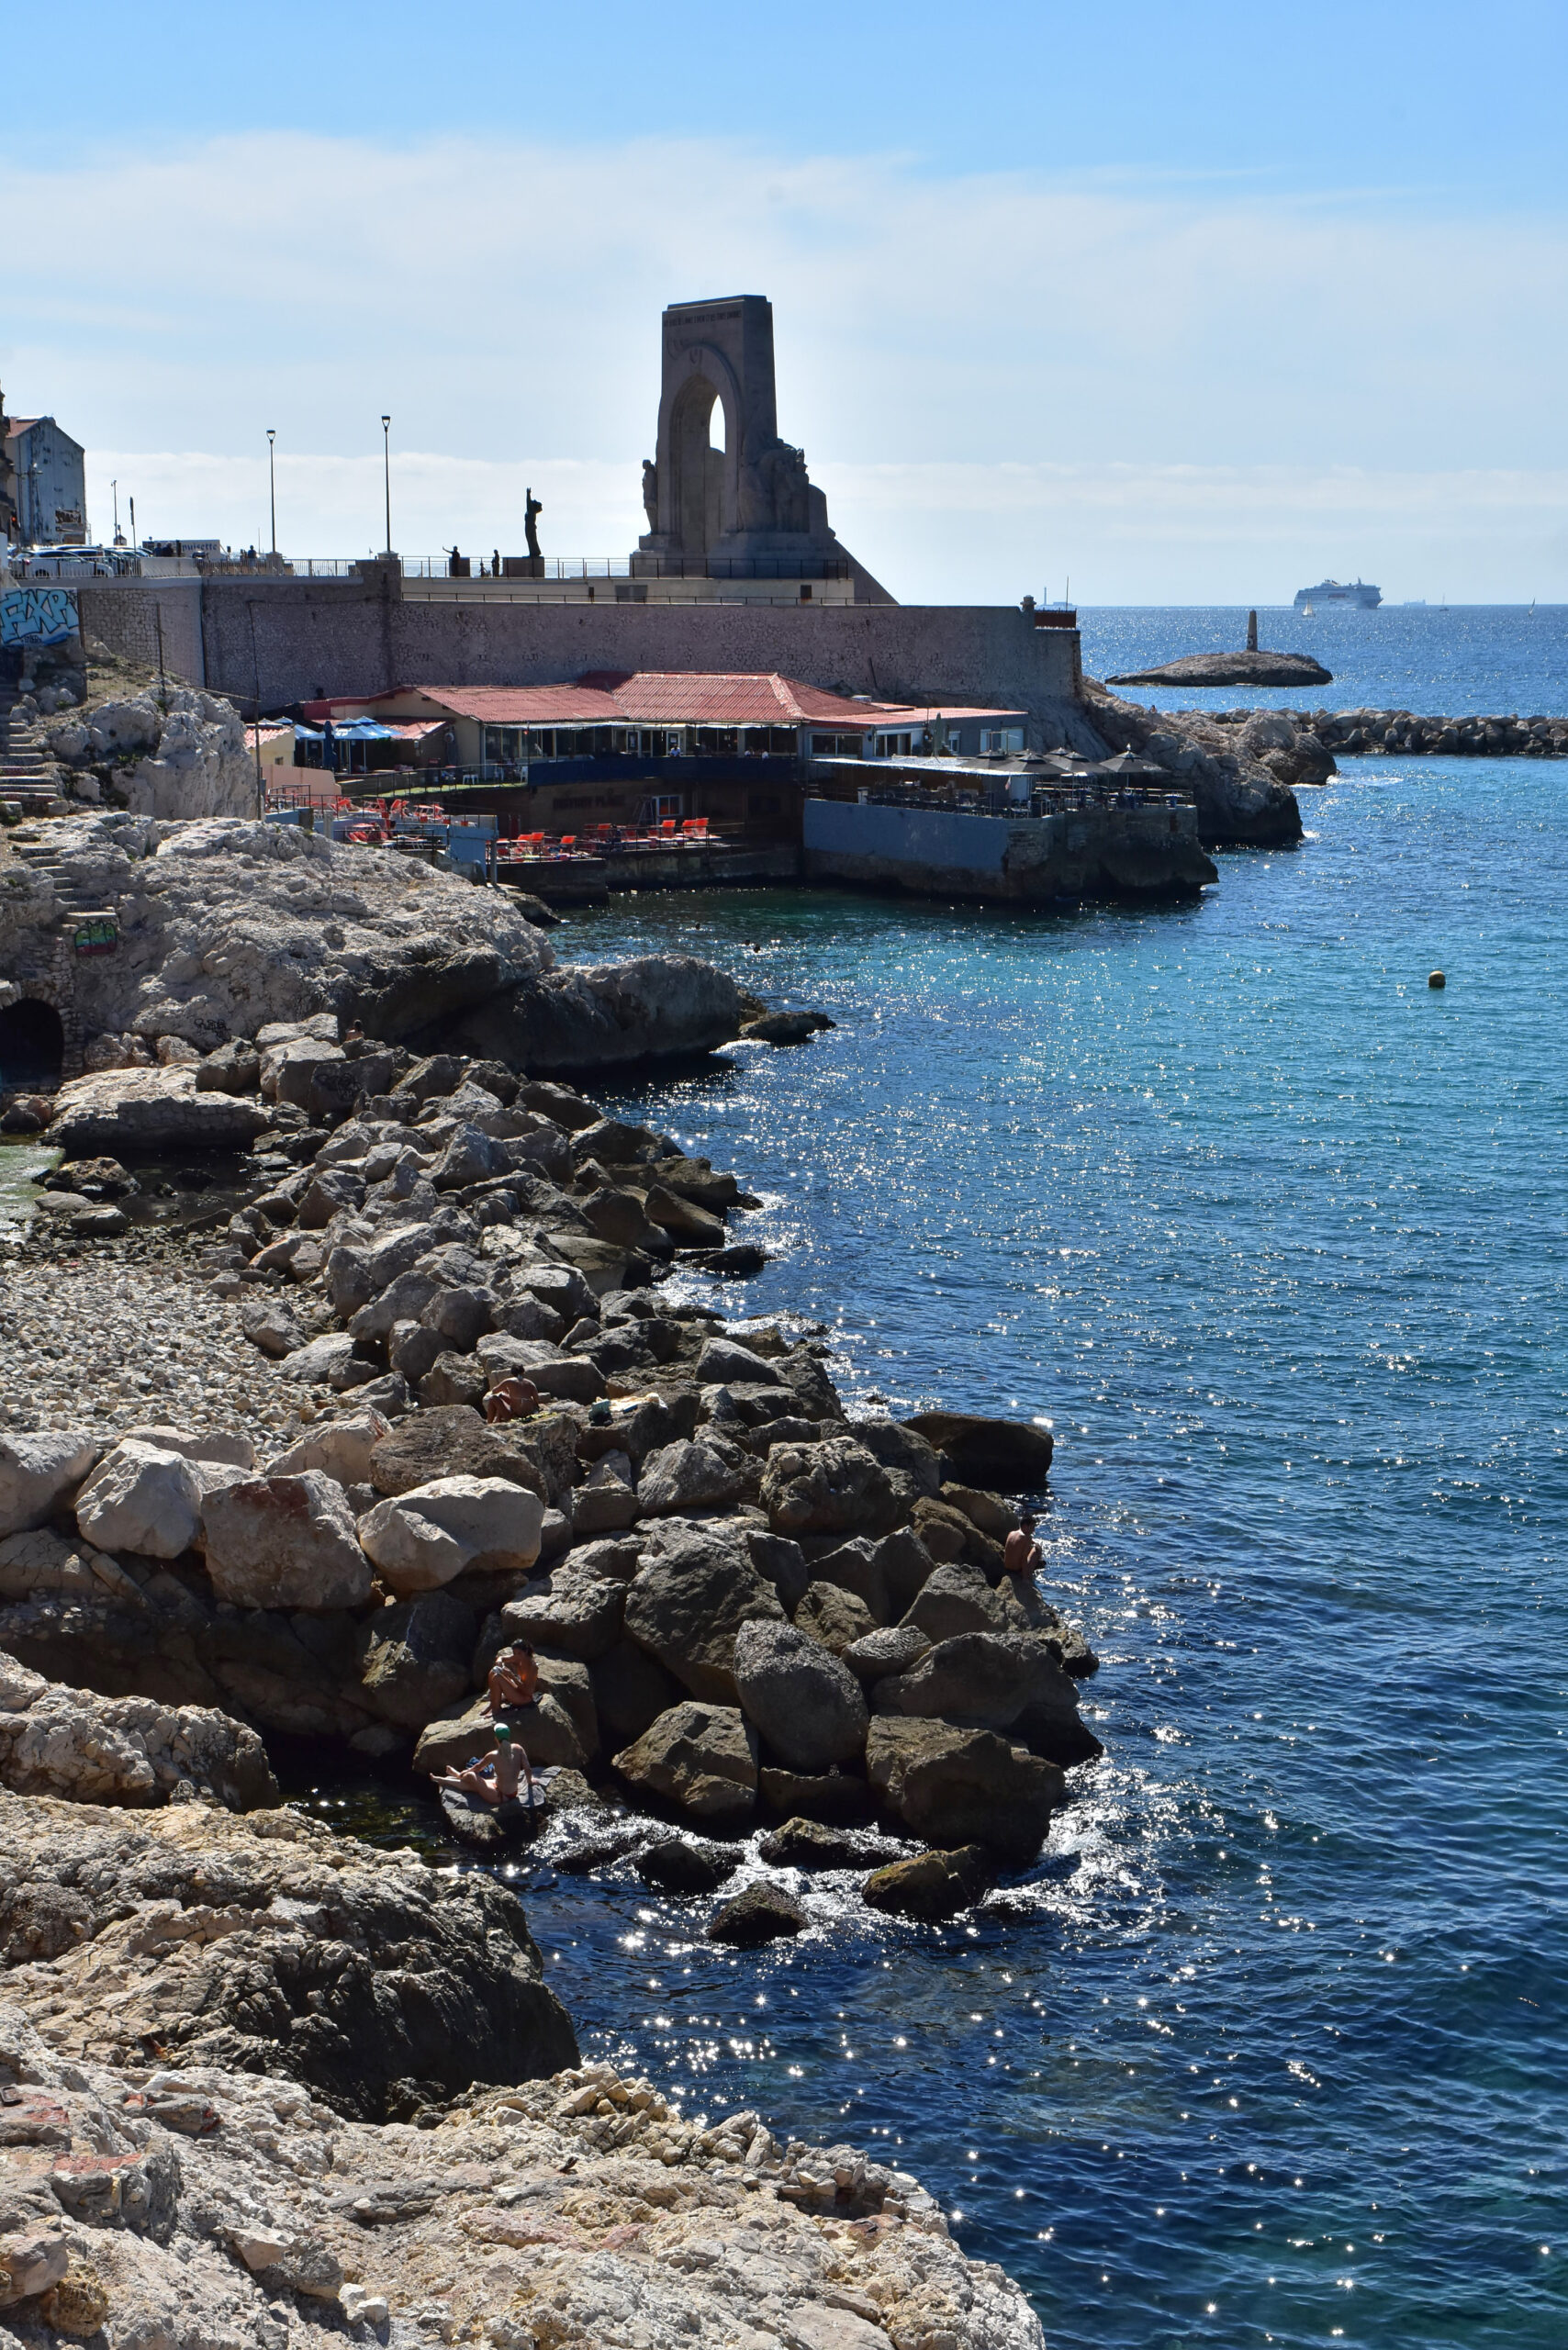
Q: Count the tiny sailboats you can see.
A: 3